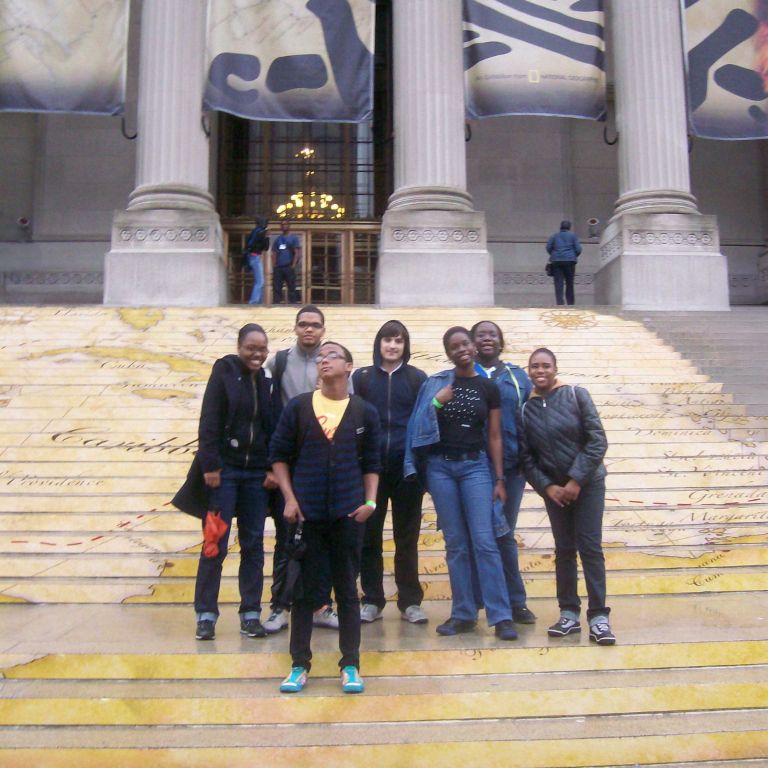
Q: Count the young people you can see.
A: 7